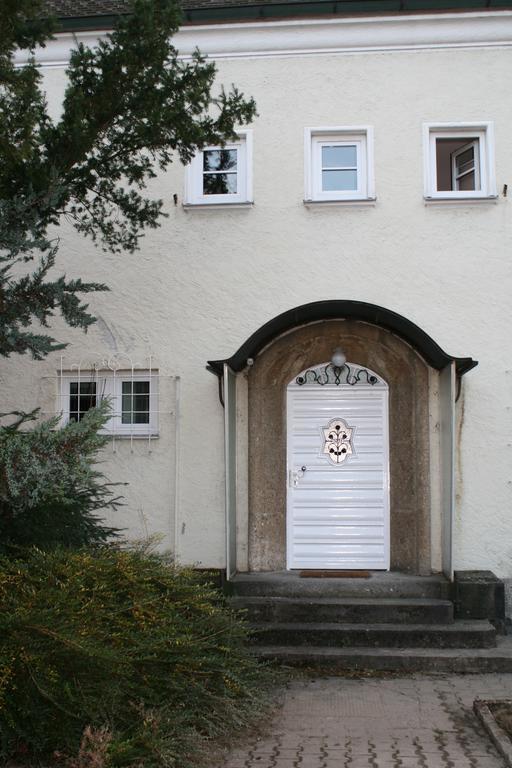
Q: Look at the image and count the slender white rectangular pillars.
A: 2